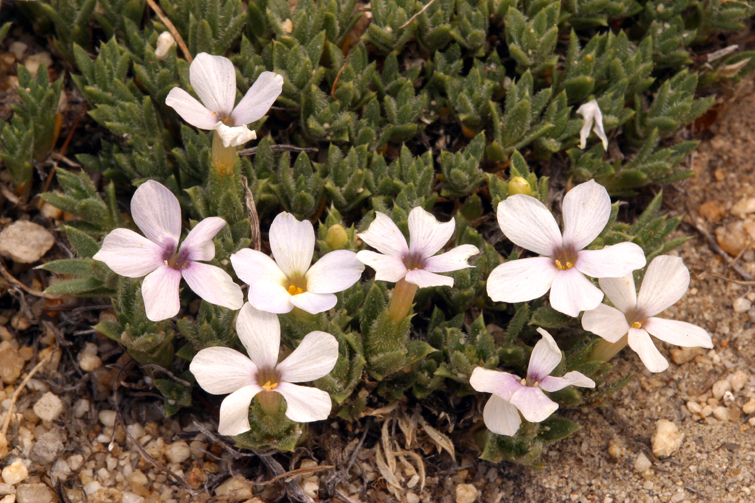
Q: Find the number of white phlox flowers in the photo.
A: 8